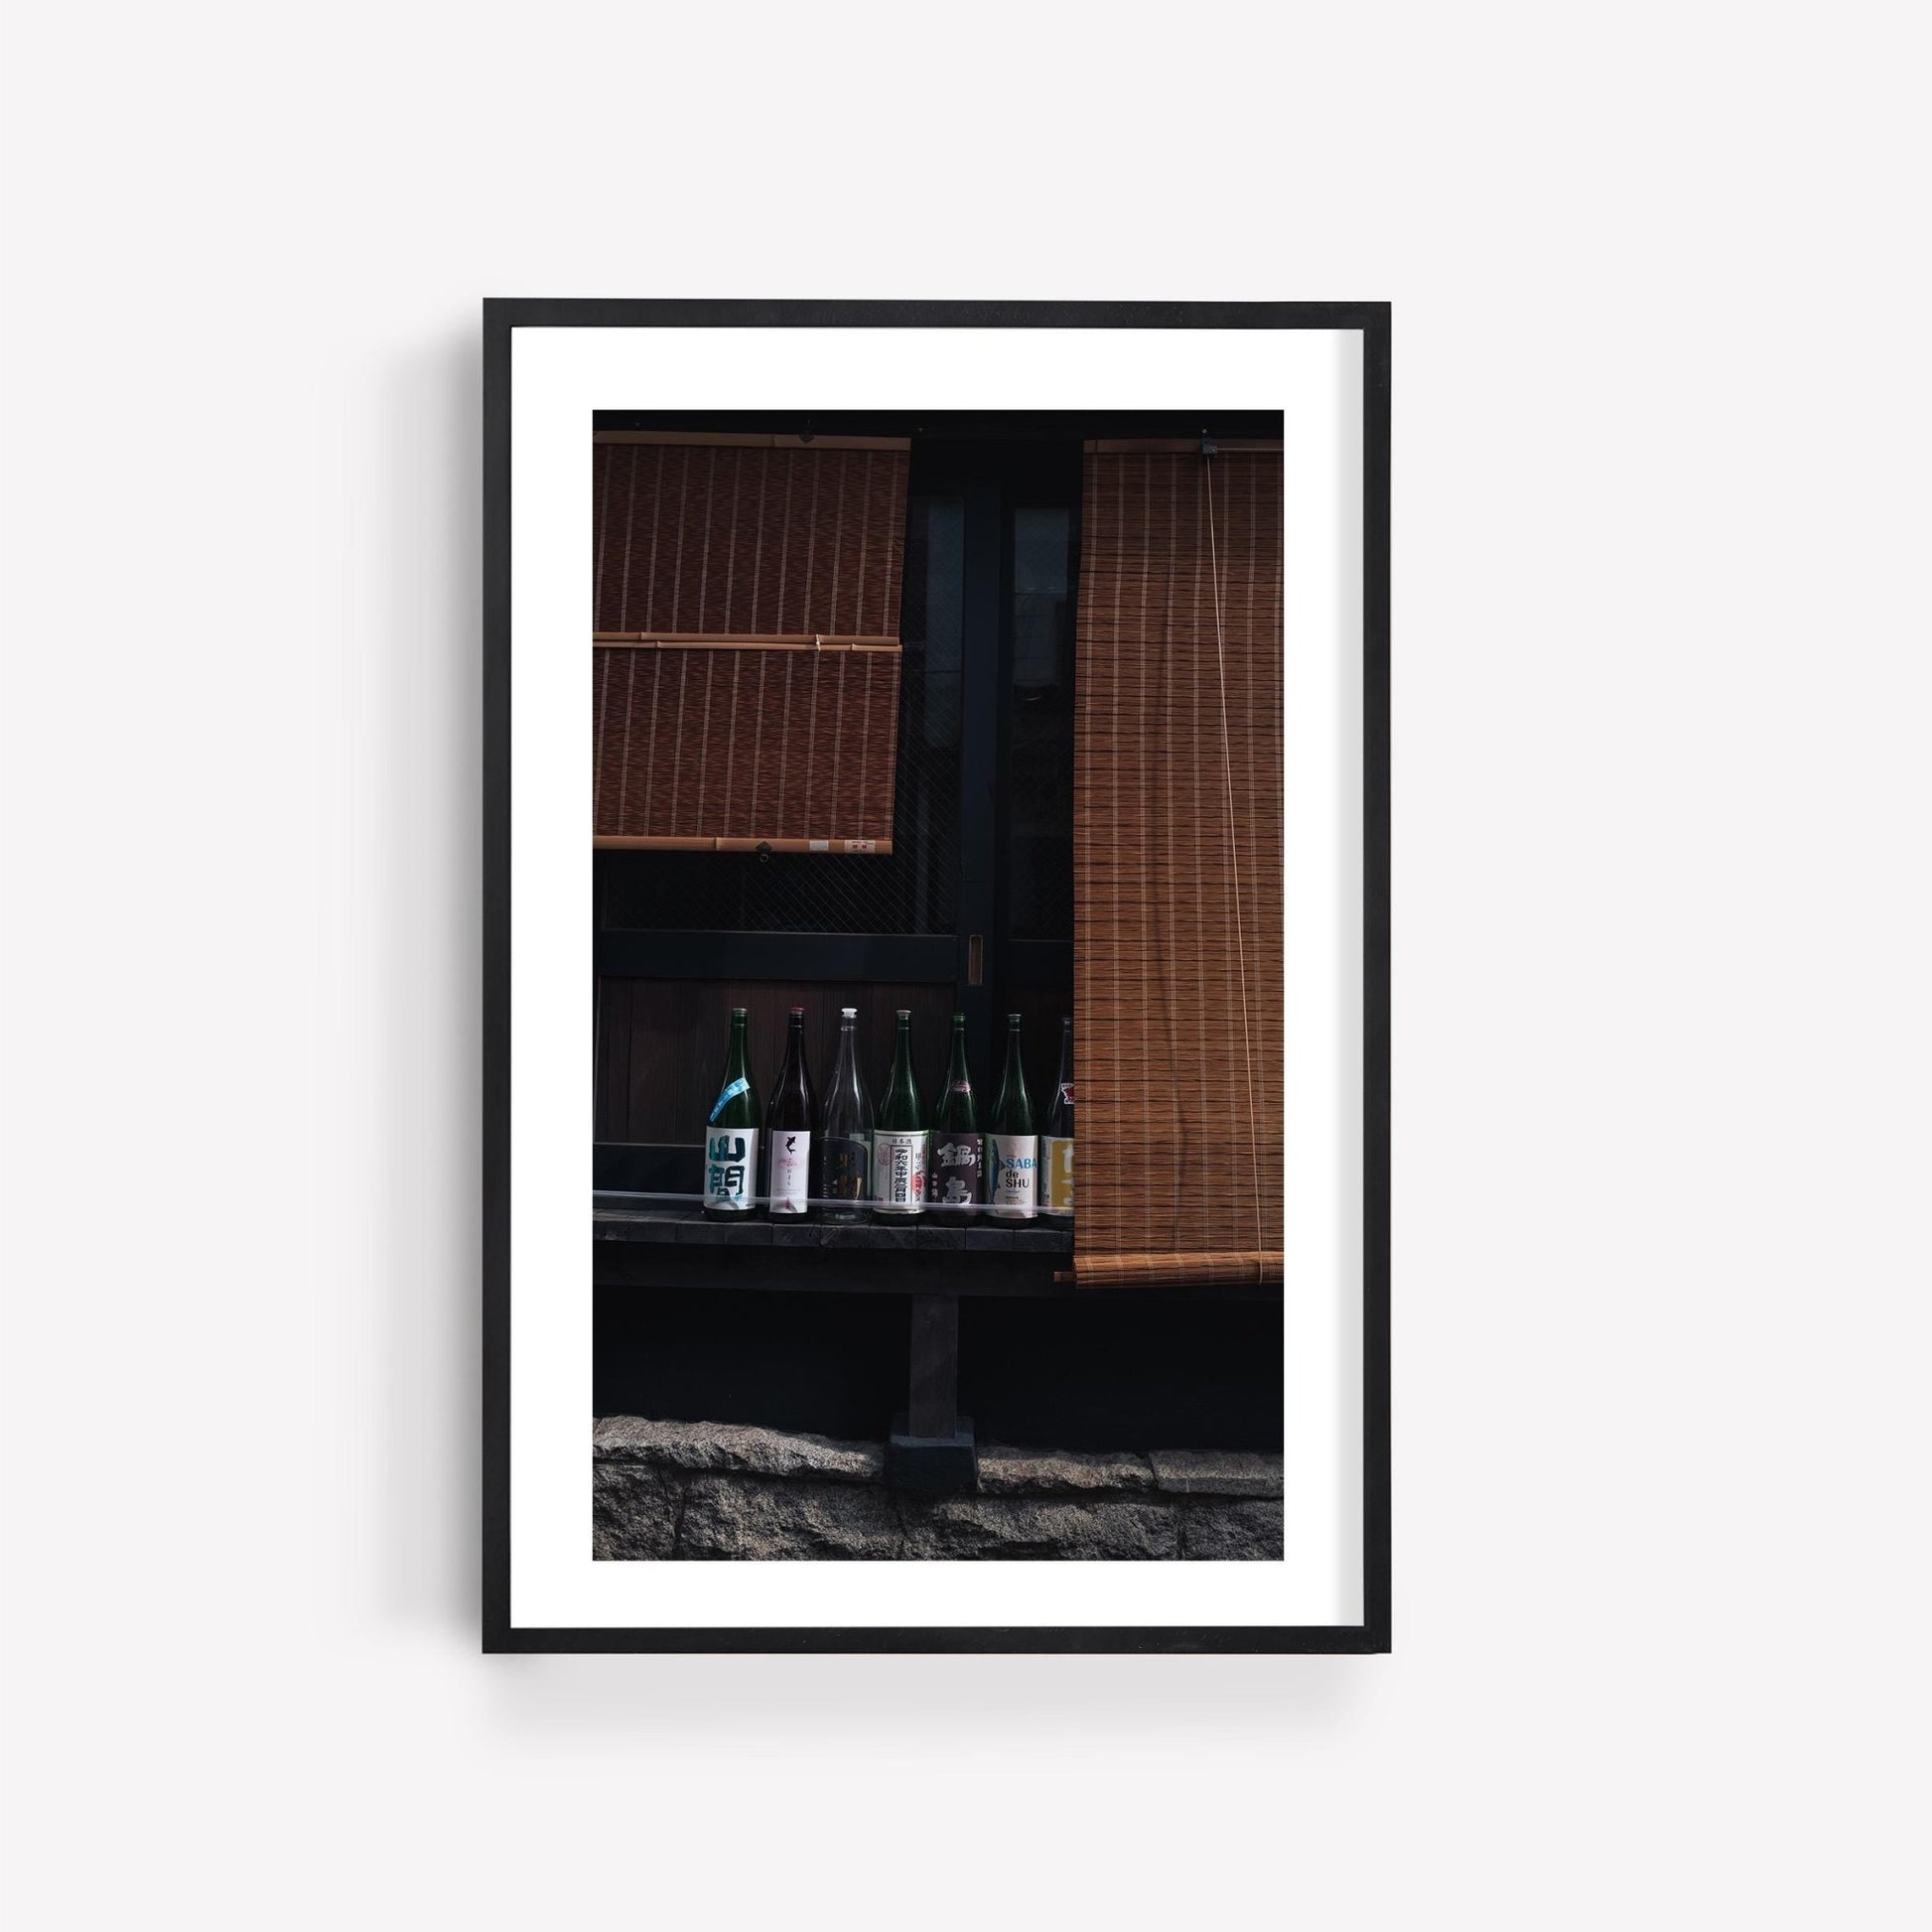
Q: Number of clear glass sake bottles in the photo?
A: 1